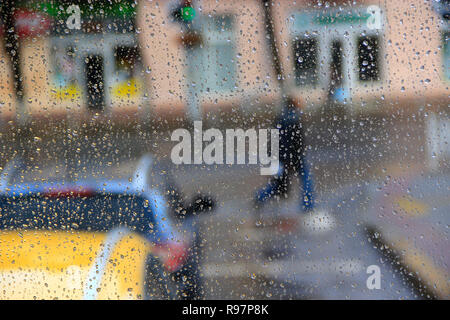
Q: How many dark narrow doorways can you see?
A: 2